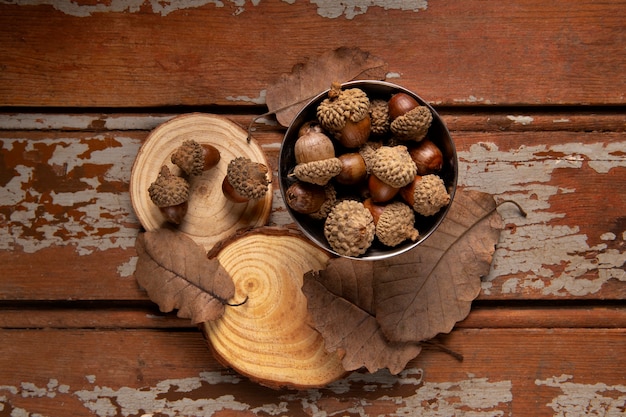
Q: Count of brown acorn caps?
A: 13